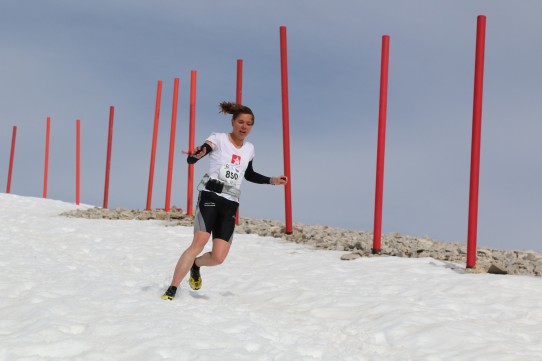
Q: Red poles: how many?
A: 11